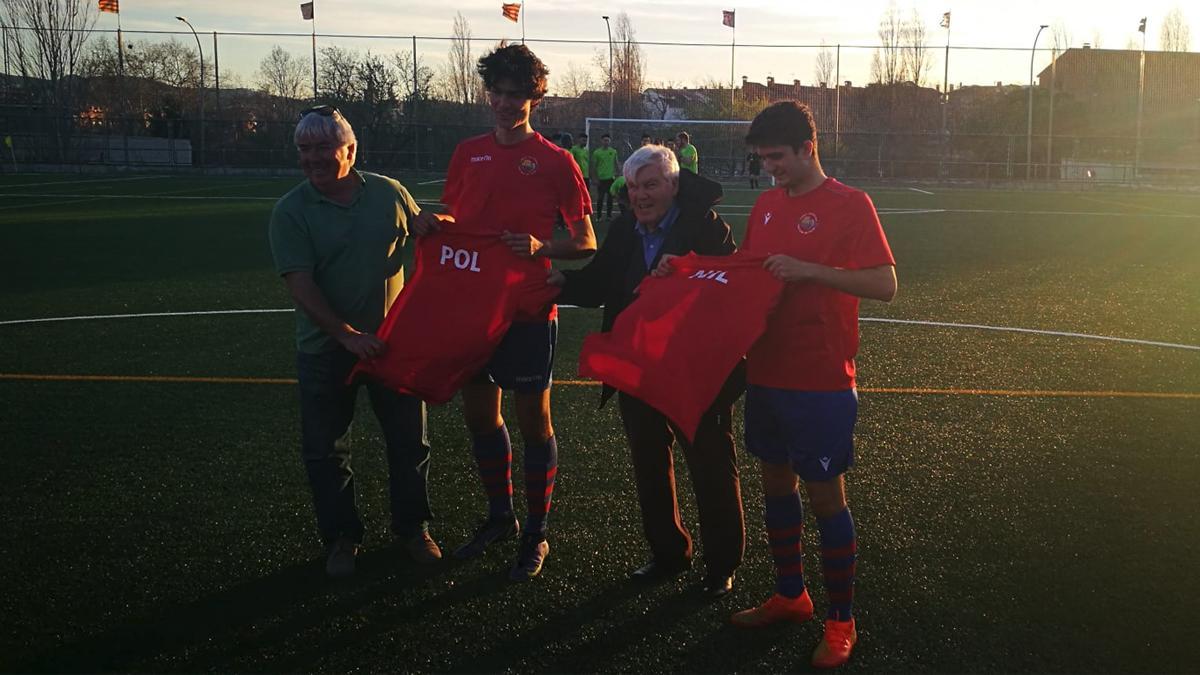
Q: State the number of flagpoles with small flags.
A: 6